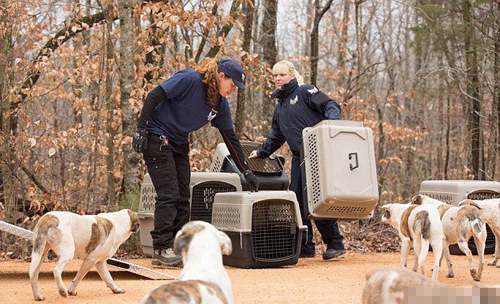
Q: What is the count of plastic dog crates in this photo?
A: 5